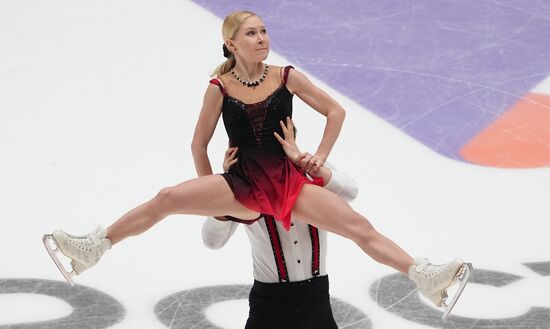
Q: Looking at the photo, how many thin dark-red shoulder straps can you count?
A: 2